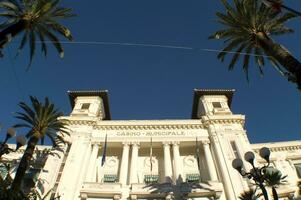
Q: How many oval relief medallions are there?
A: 3